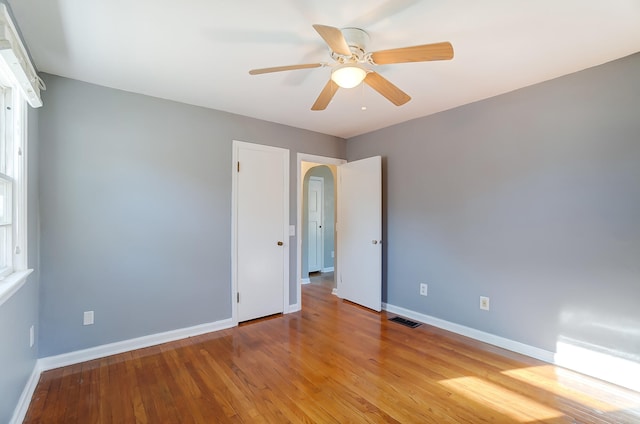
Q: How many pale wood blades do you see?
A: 5